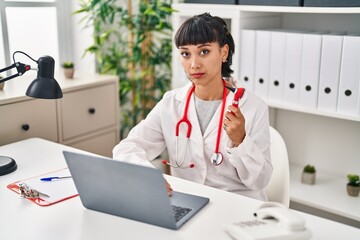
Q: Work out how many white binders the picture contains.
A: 7